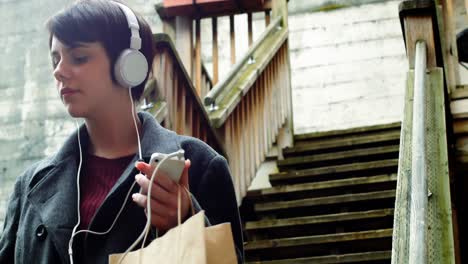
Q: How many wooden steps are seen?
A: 9